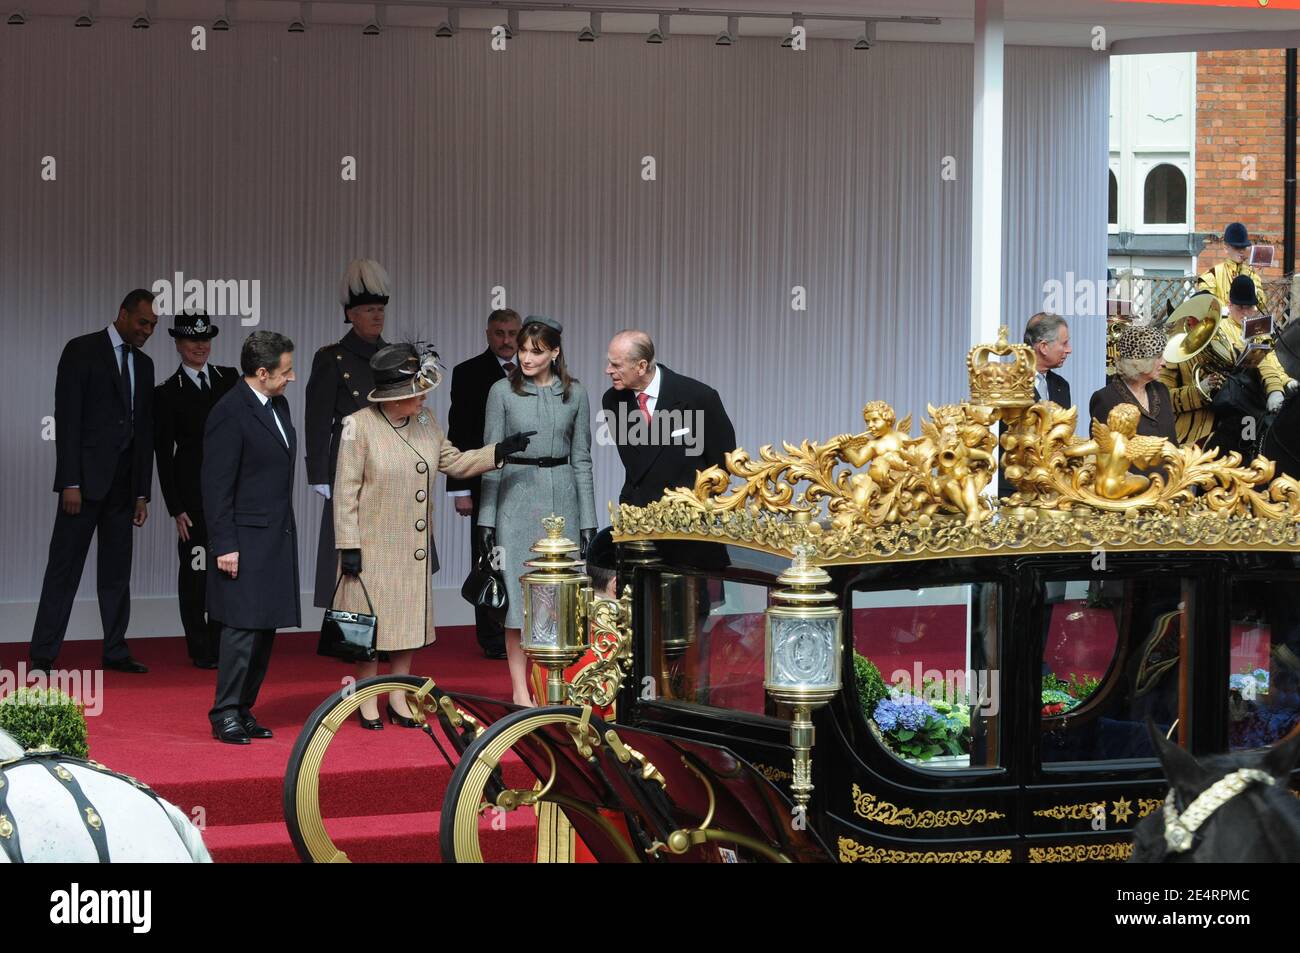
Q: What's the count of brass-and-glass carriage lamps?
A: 2